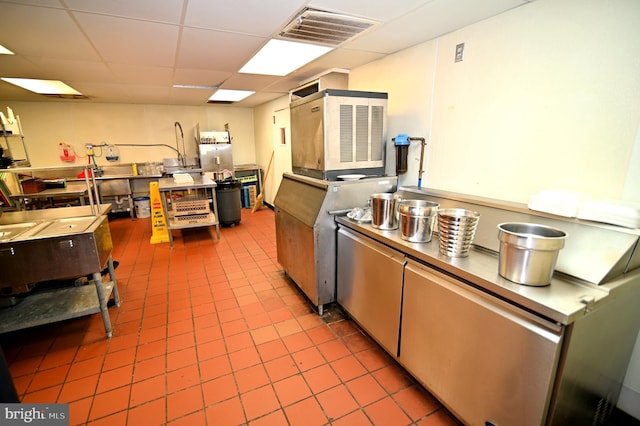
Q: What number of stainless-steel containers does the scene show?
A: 4